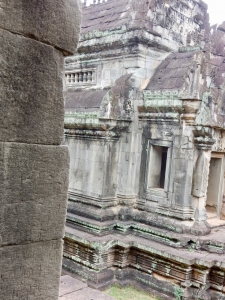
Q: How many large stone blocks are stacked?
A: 4